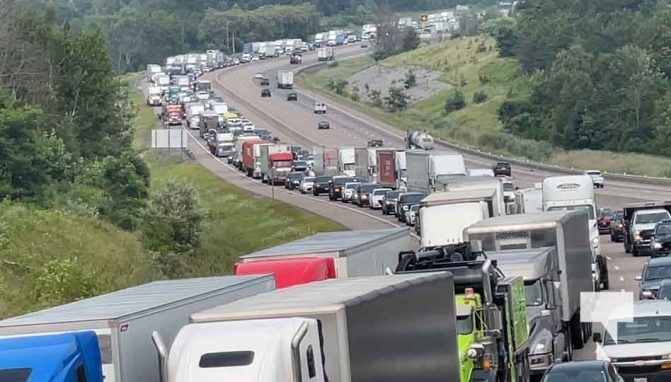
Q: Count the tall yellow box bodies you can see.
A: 0